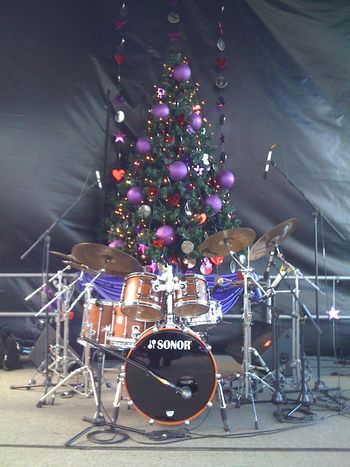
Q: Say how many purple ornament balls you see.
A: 10